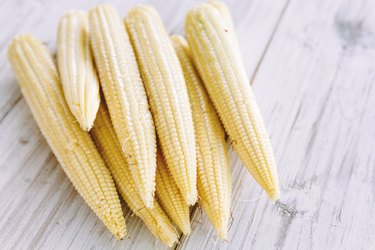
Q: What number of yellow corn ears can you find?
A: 8